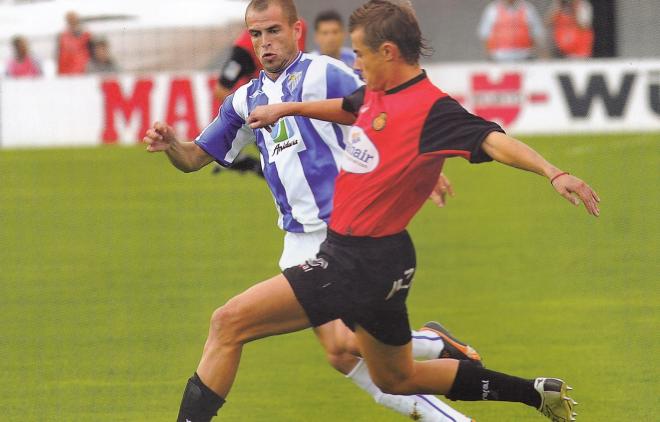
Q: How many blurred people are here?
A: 7